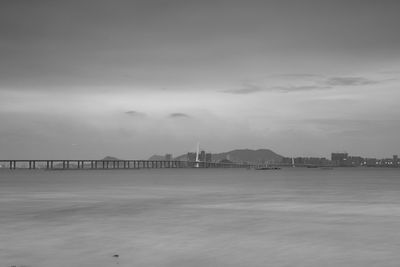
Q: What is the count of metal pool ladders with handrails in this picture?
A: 0